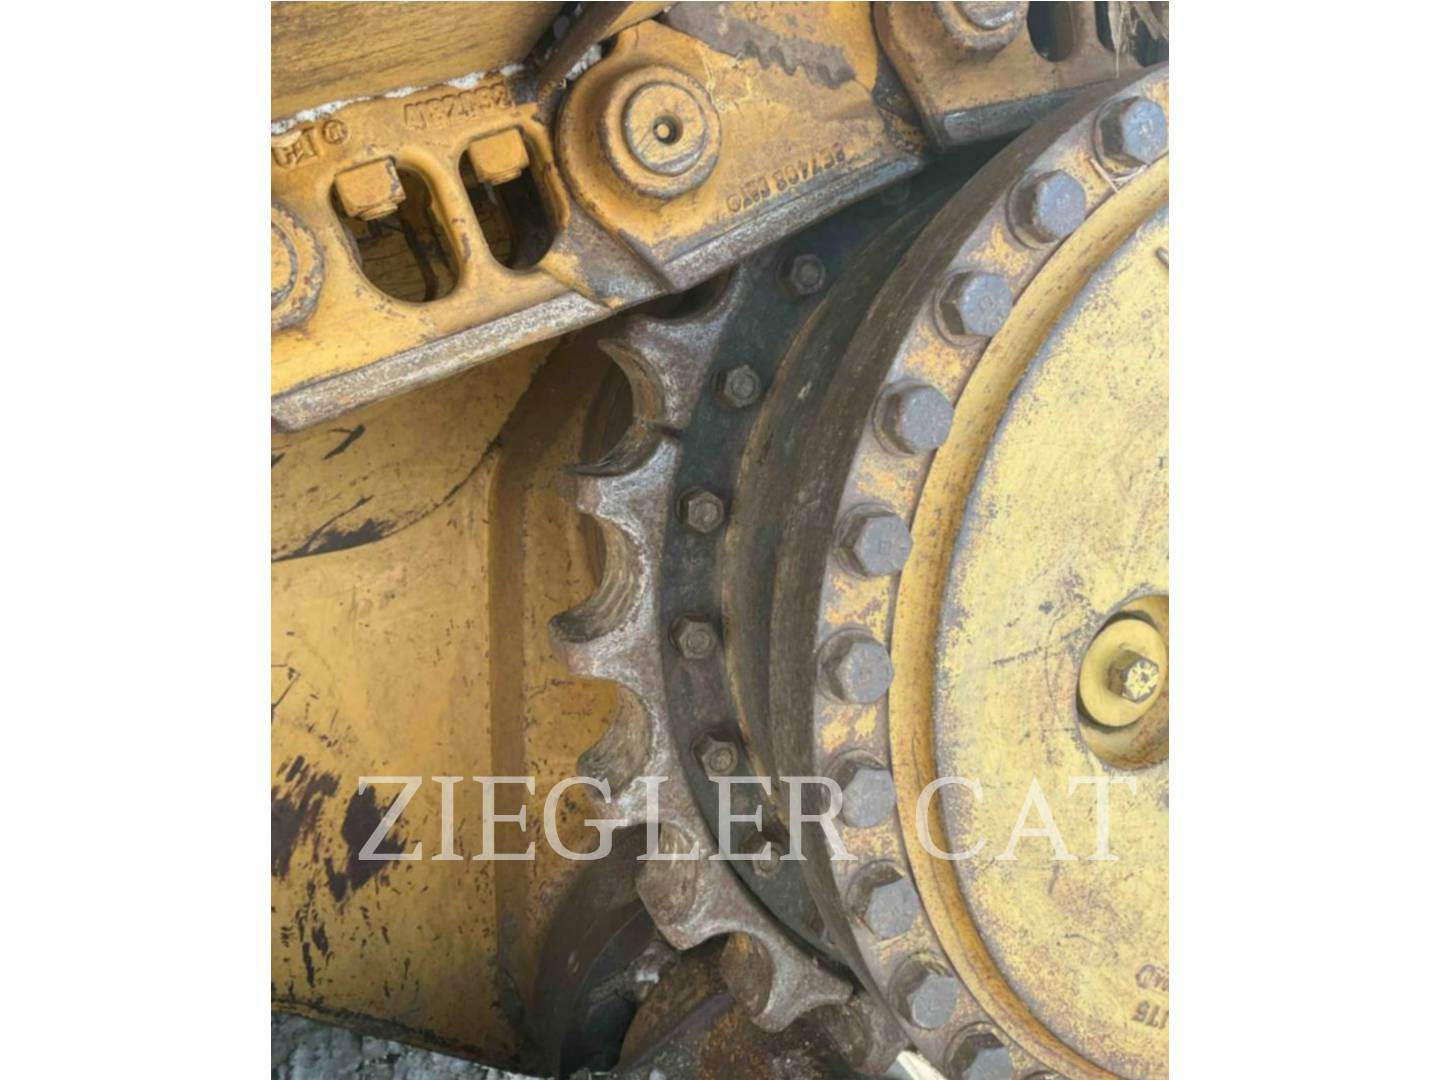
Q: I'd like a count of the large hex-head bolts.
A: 10